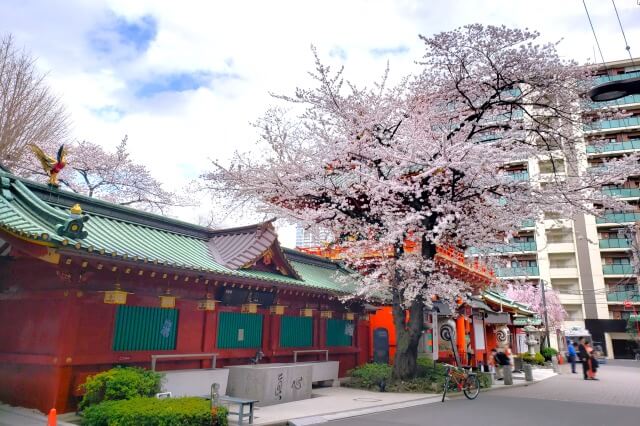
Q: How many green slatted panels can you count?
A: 4